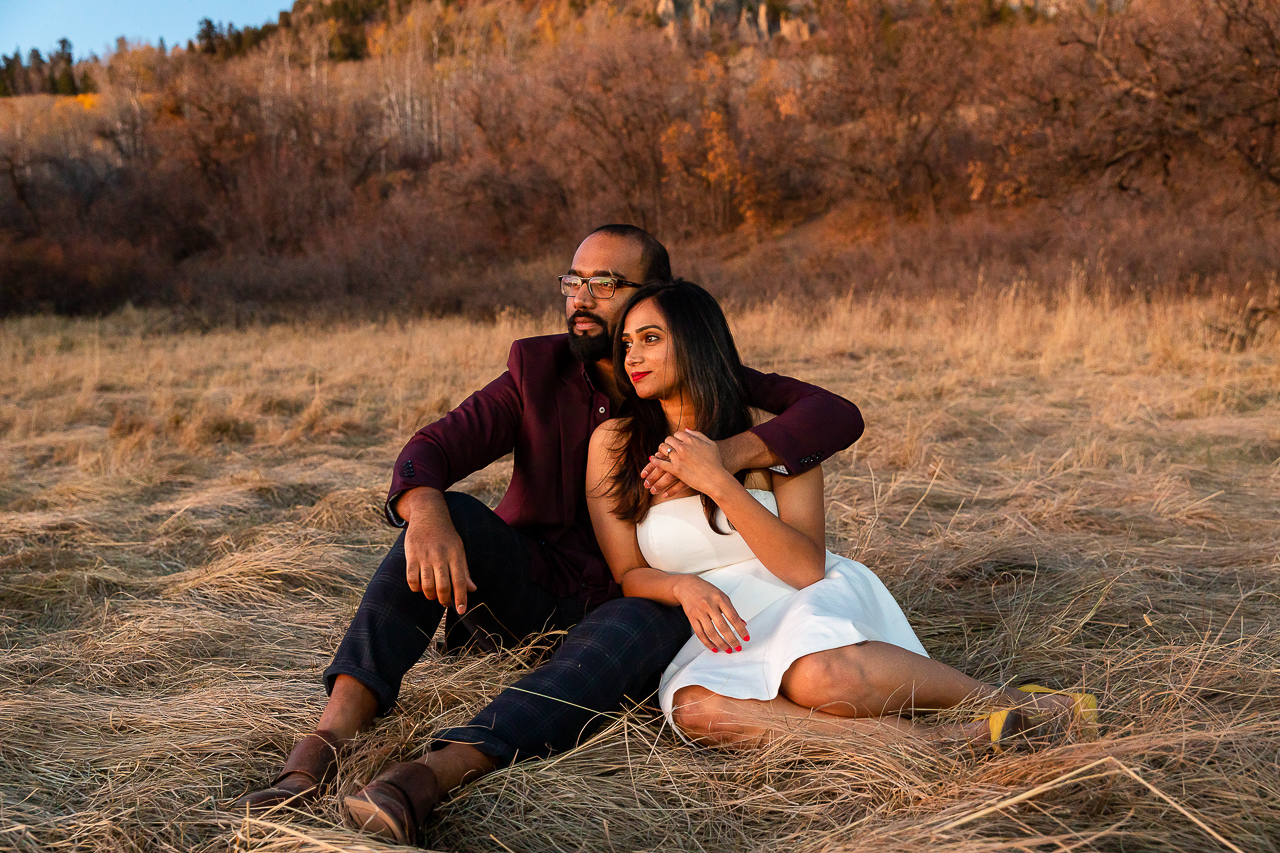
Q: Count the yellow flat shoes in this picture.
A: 2